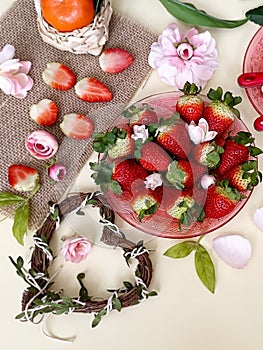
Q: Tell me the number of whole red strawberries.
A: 14